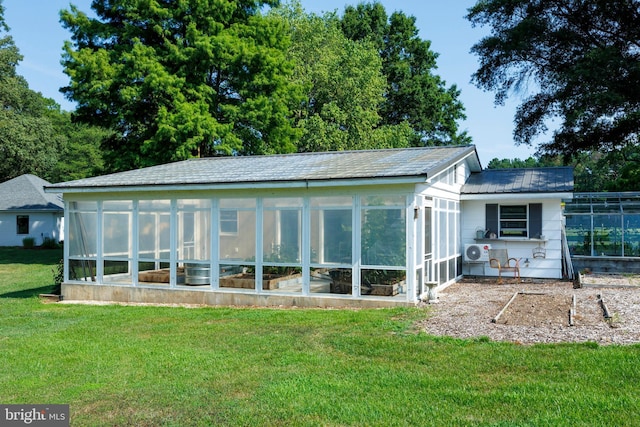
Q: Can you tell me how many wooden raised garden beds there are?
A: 3